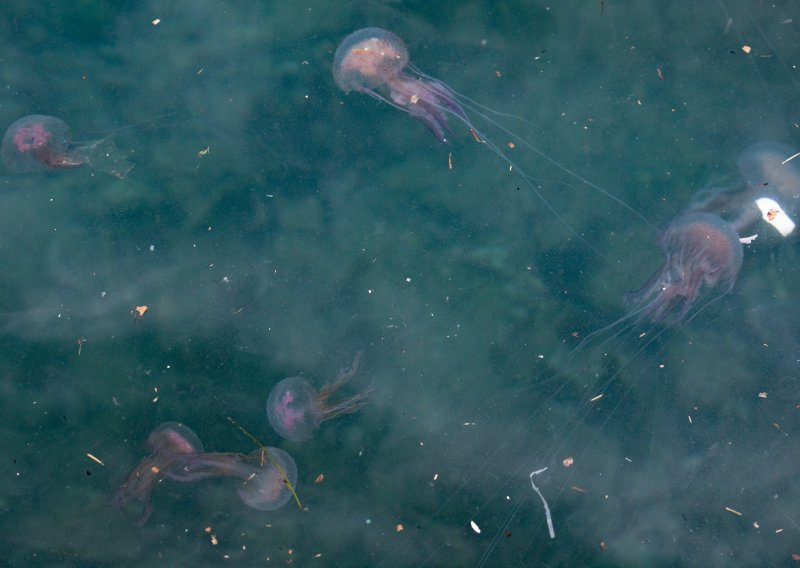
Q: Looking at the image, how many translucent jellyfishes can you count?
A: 7